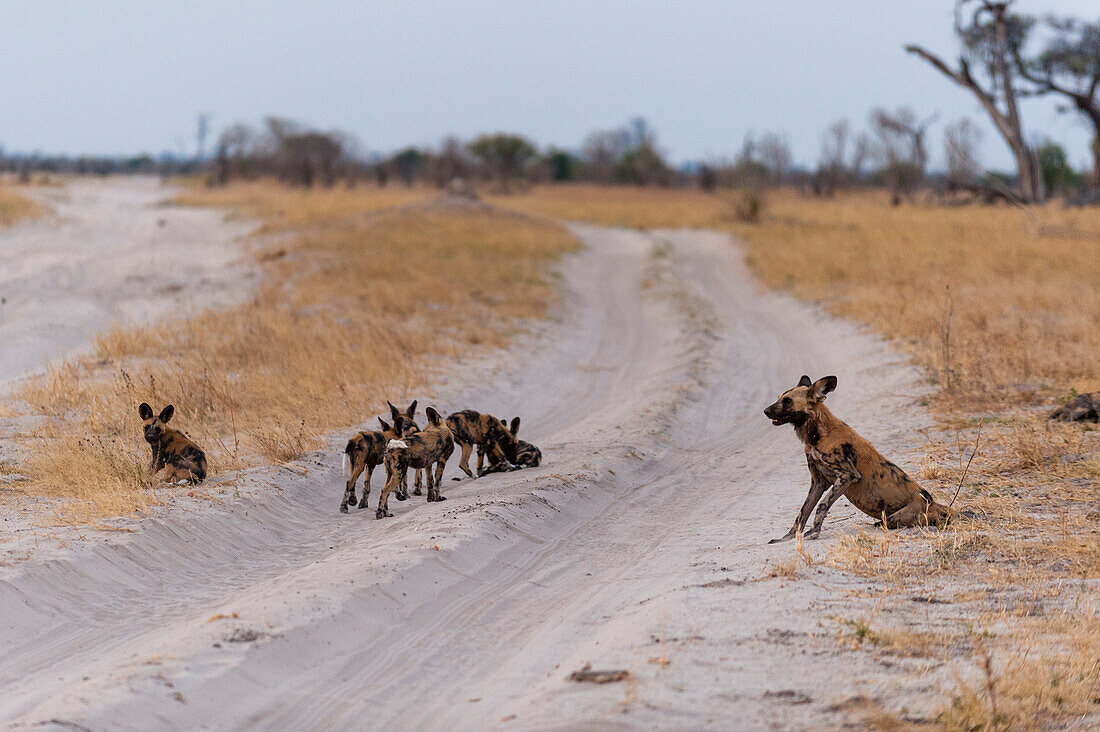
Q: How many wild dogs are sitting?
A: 2